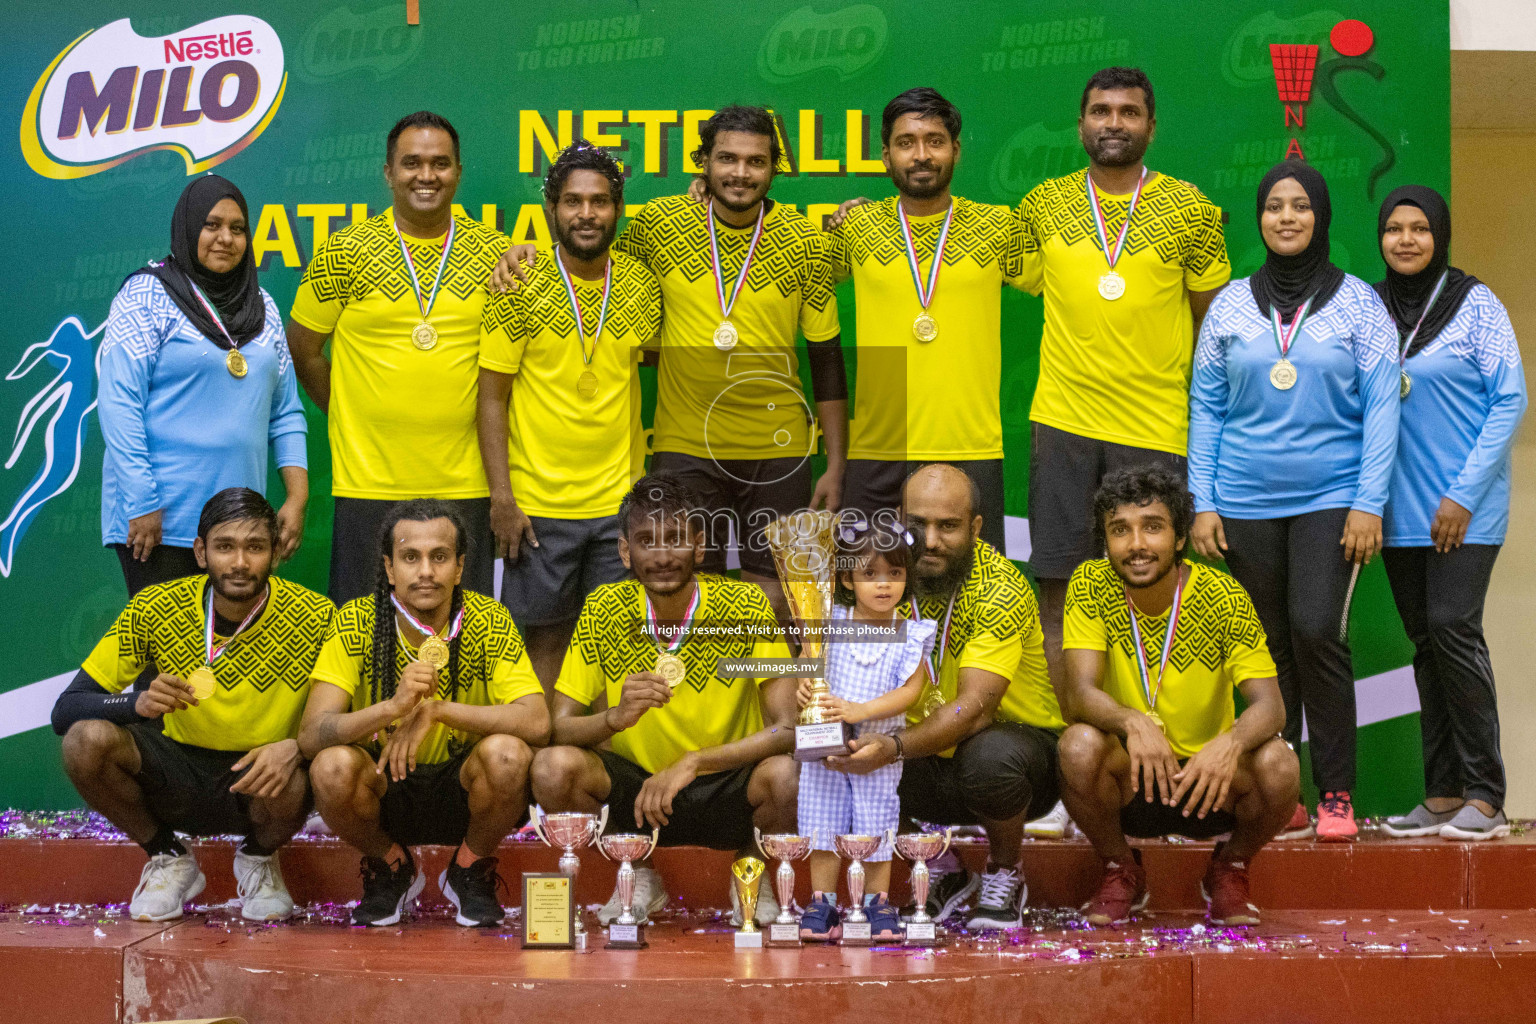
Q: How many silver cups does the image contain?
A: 5